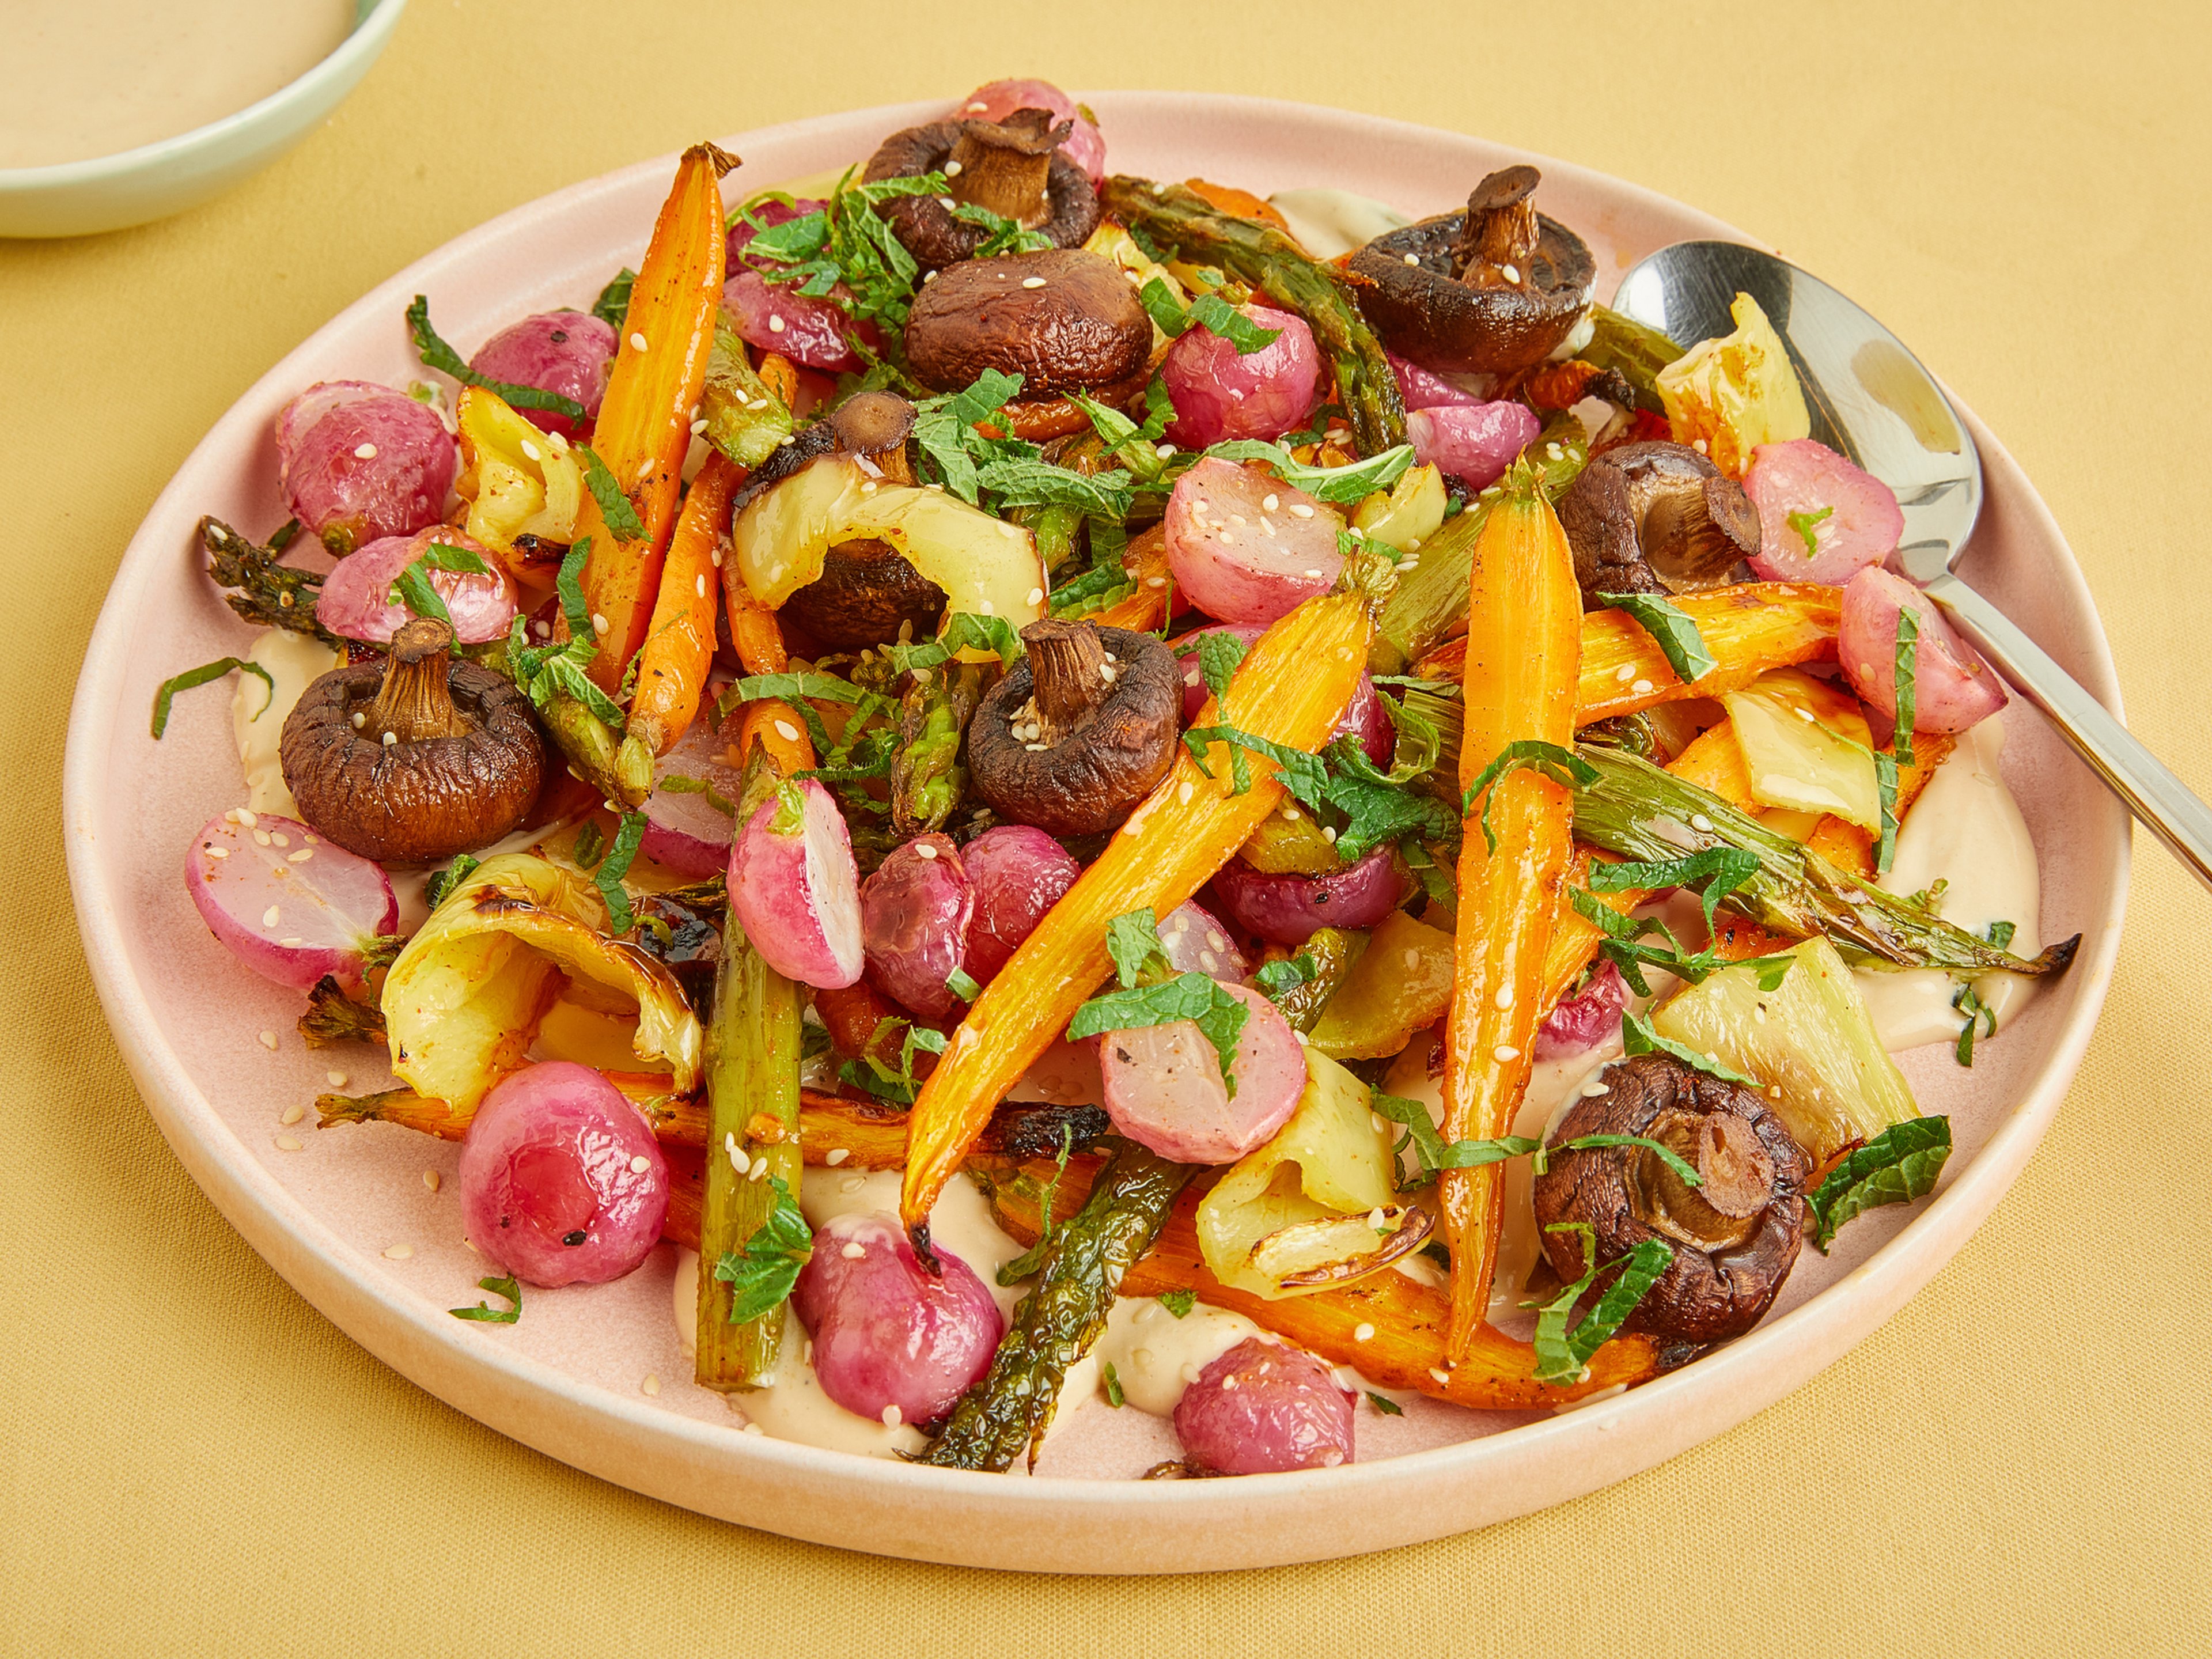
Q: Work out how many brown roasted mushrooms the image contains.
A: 8